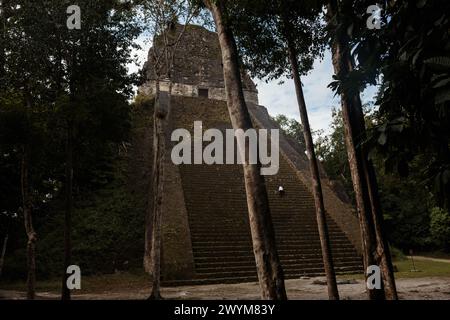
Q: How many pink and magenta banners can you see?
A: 0